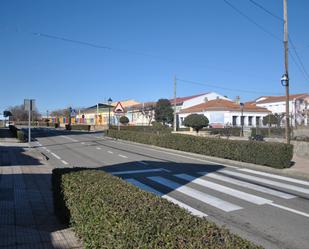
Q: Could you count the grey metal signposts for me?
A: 2